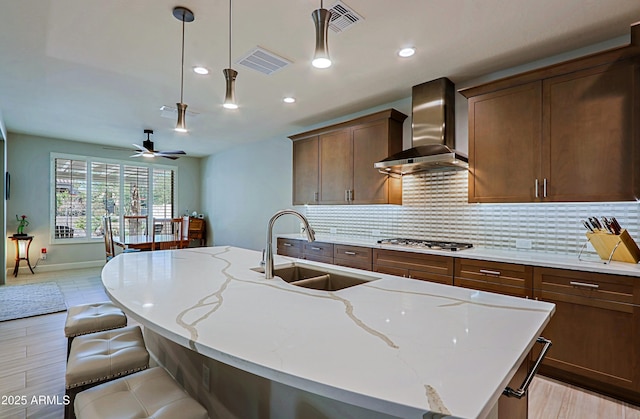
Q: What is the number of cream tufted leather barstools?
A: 3